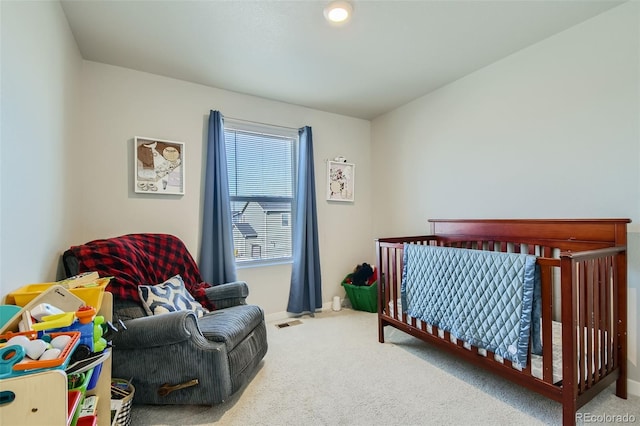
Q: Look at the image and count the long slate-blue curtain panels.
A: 2